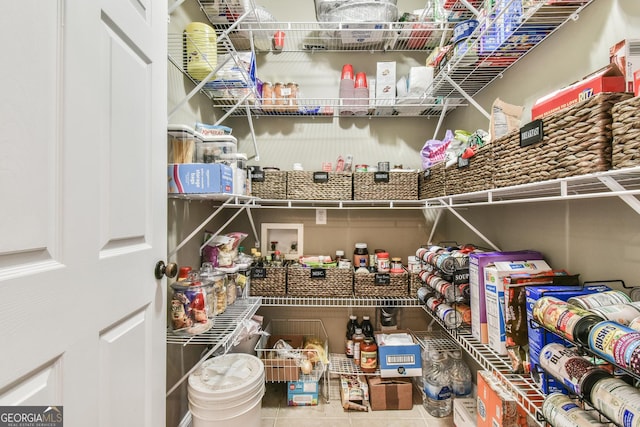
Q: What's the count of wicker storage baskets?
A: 11